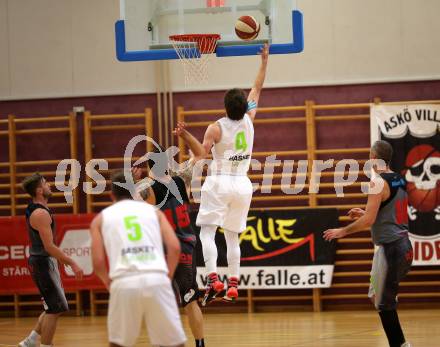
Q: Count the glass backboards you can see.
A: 1